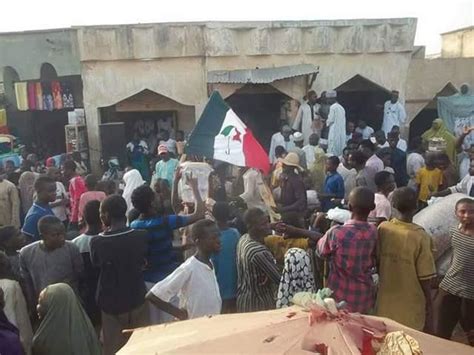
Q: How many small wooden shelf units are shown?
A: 1